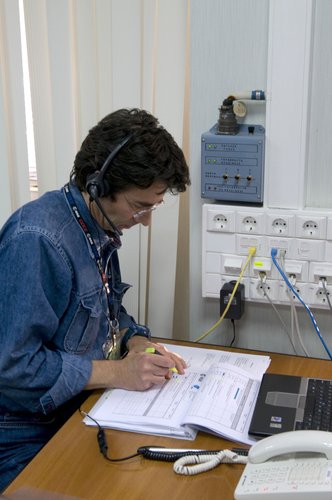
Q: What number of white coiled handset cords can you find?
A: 1